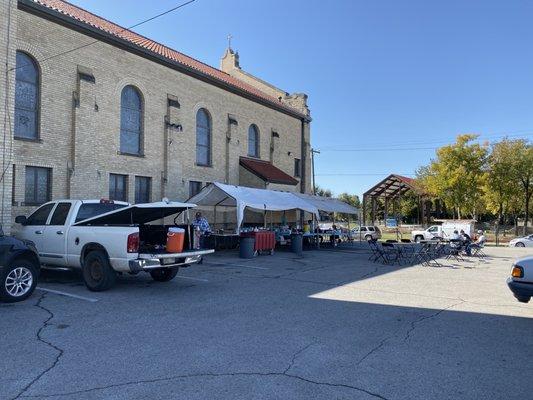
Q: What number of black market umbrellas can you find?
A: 0